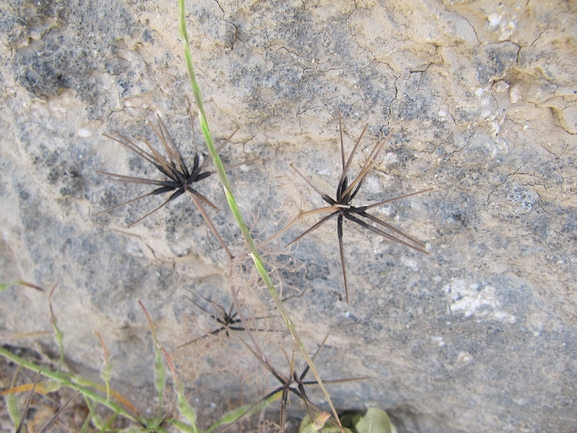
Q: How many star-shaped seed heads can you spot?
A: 4